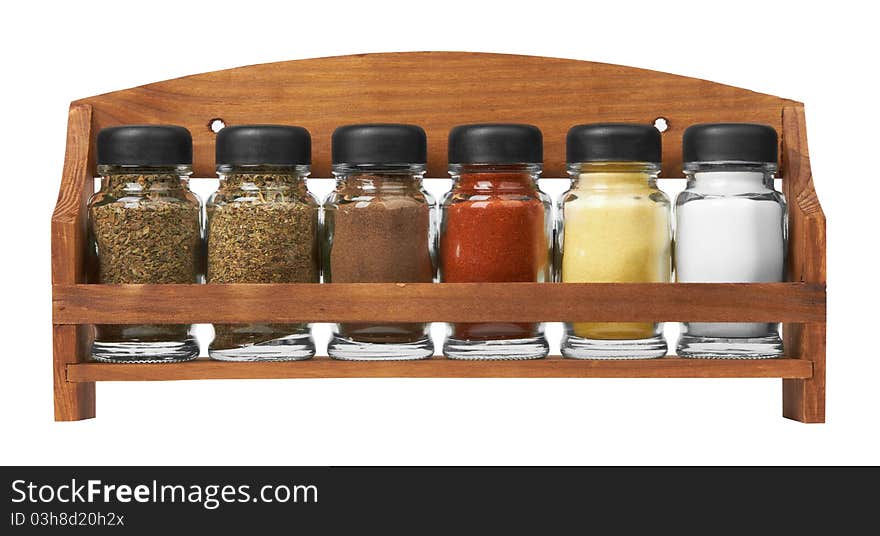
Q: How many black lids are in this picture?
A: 6